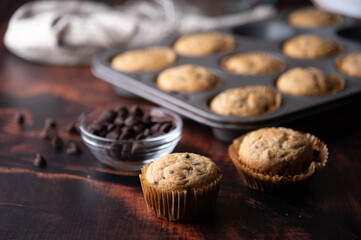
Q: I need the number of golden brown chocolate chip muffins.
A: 11